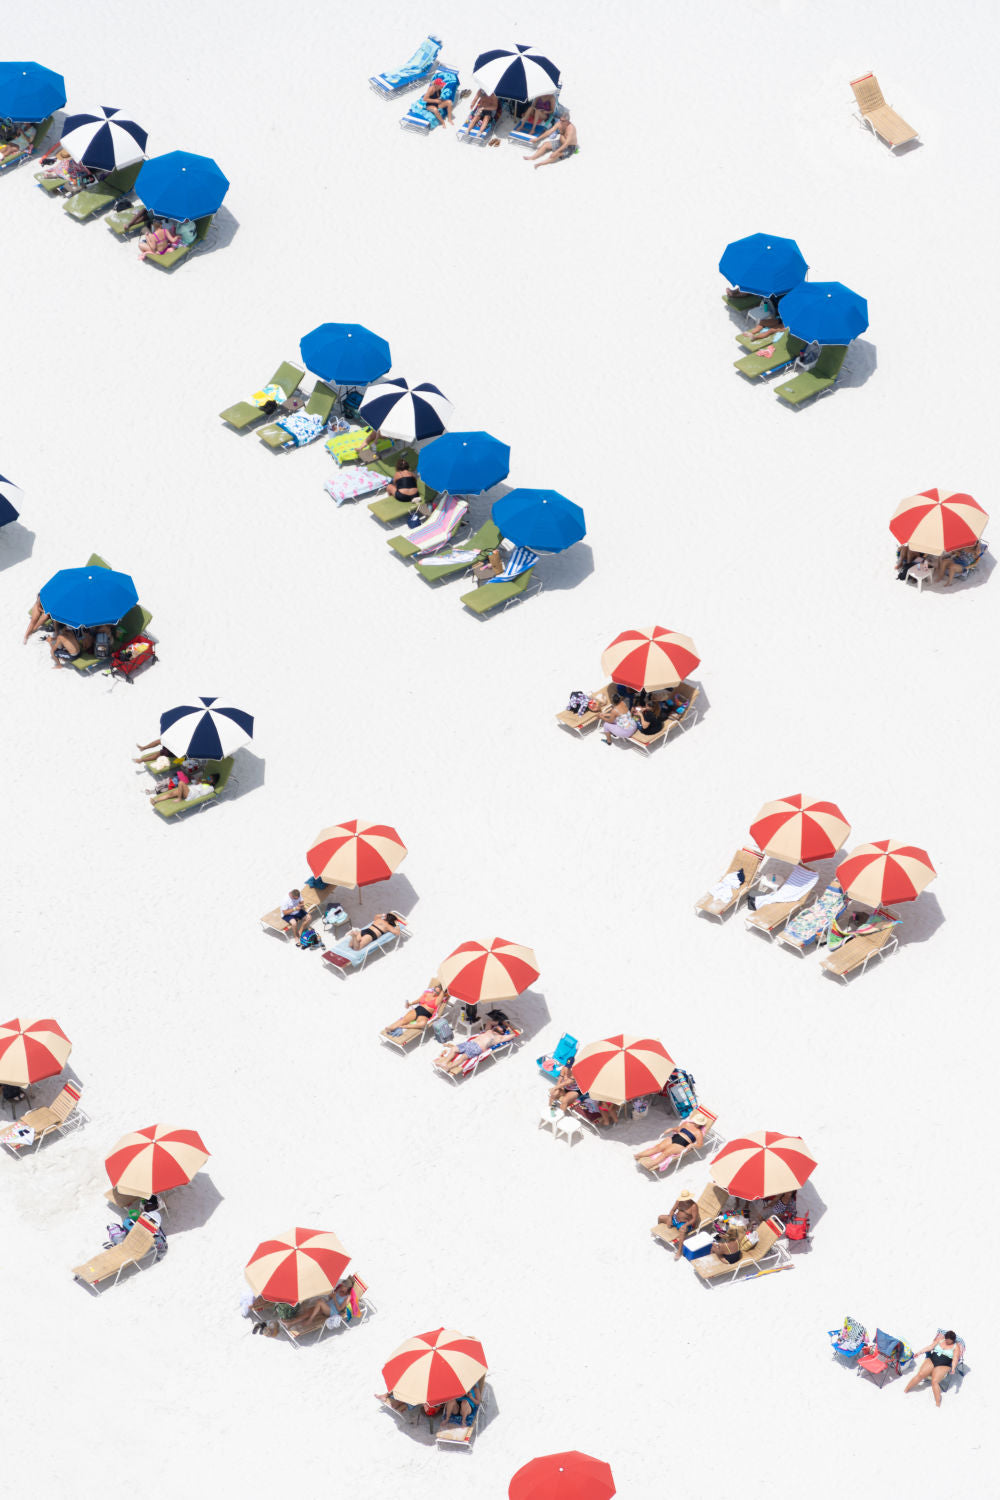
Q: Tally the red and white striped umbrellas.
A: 12